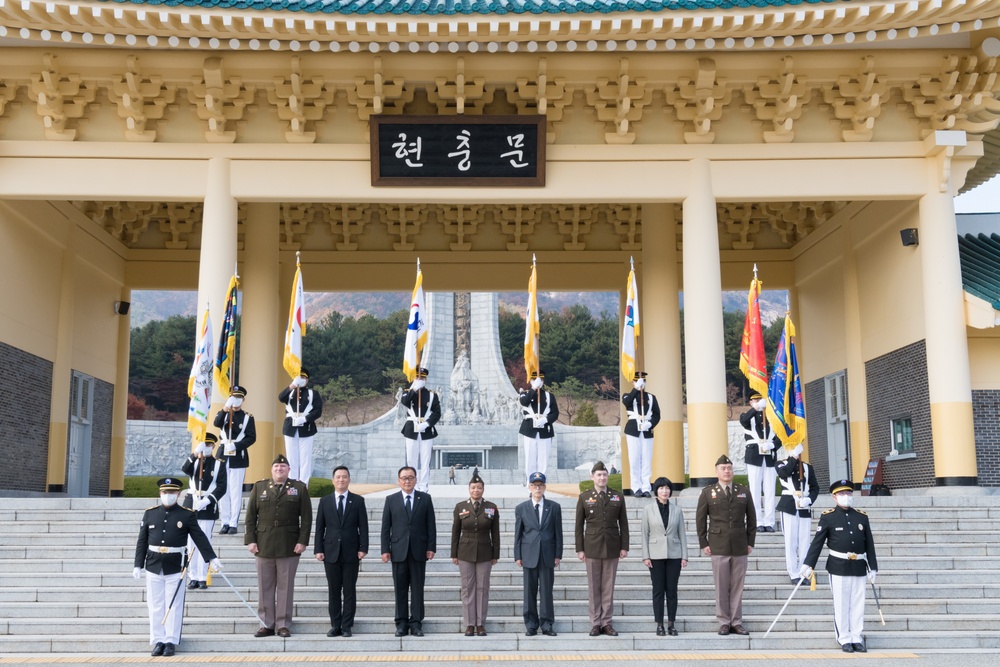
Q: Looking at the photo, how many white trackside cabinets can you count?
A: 0